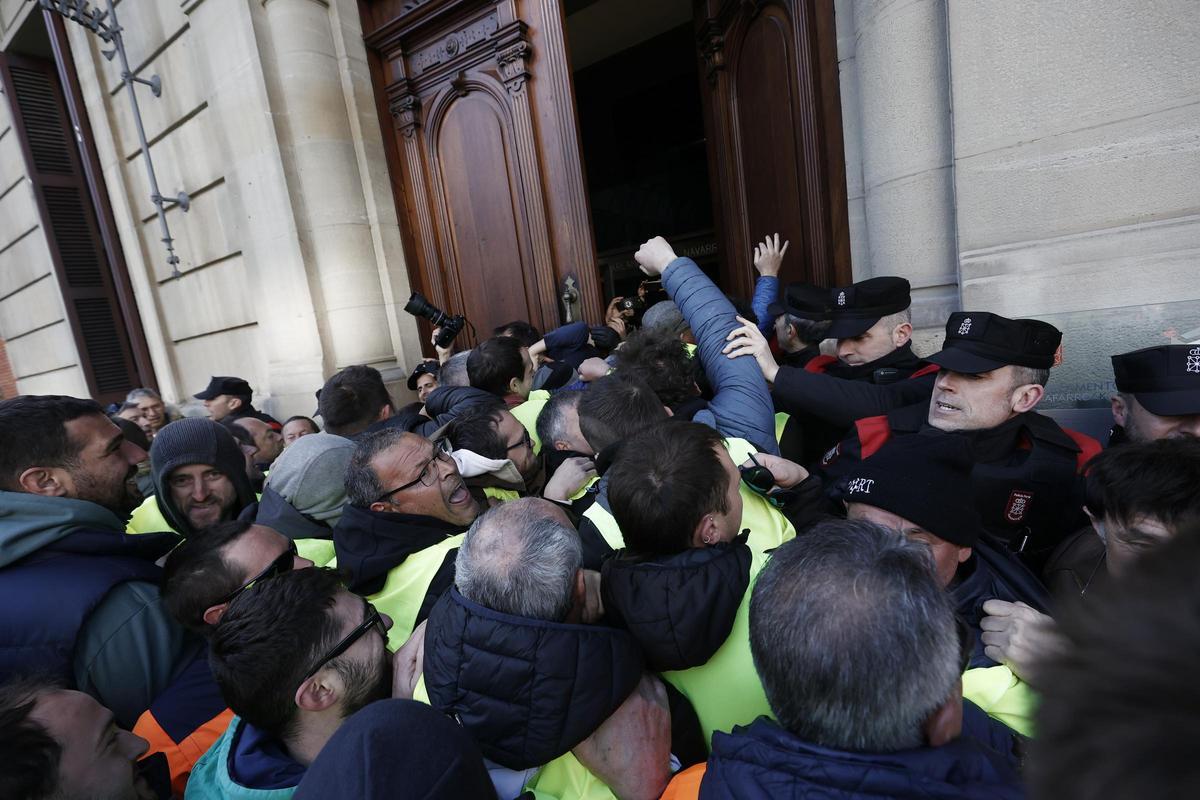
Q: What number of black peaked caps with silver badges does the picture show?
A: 3